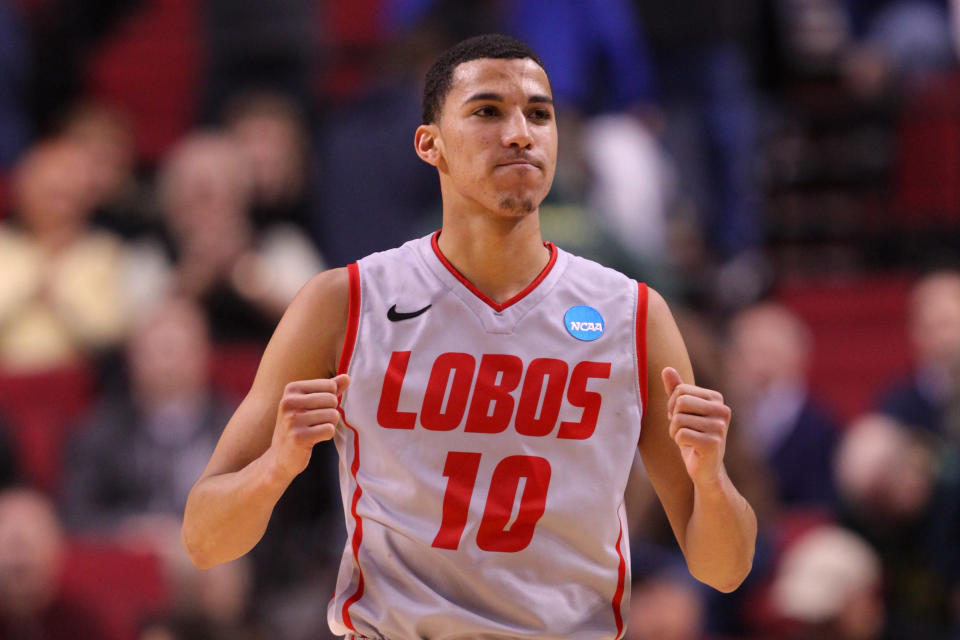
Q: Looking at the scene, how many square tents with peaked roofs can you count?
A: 0